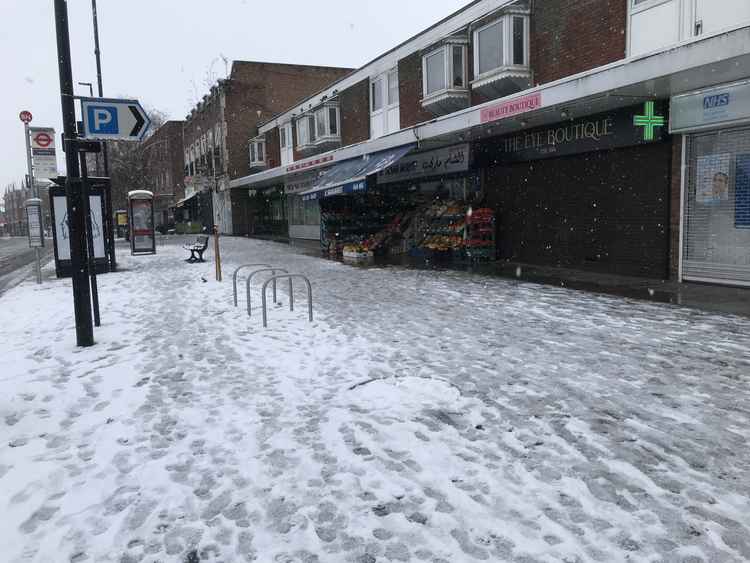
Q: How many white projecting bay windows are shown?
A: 5